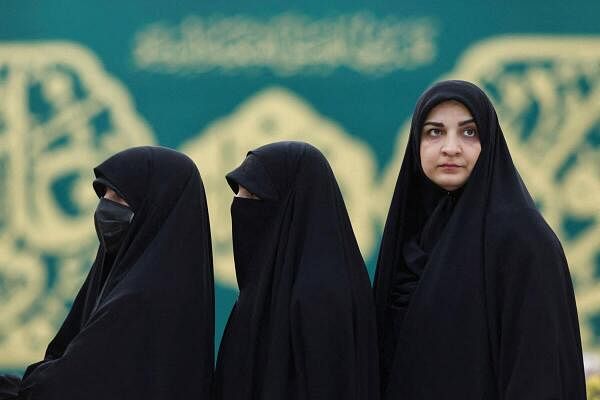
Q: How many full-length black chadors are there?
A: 3